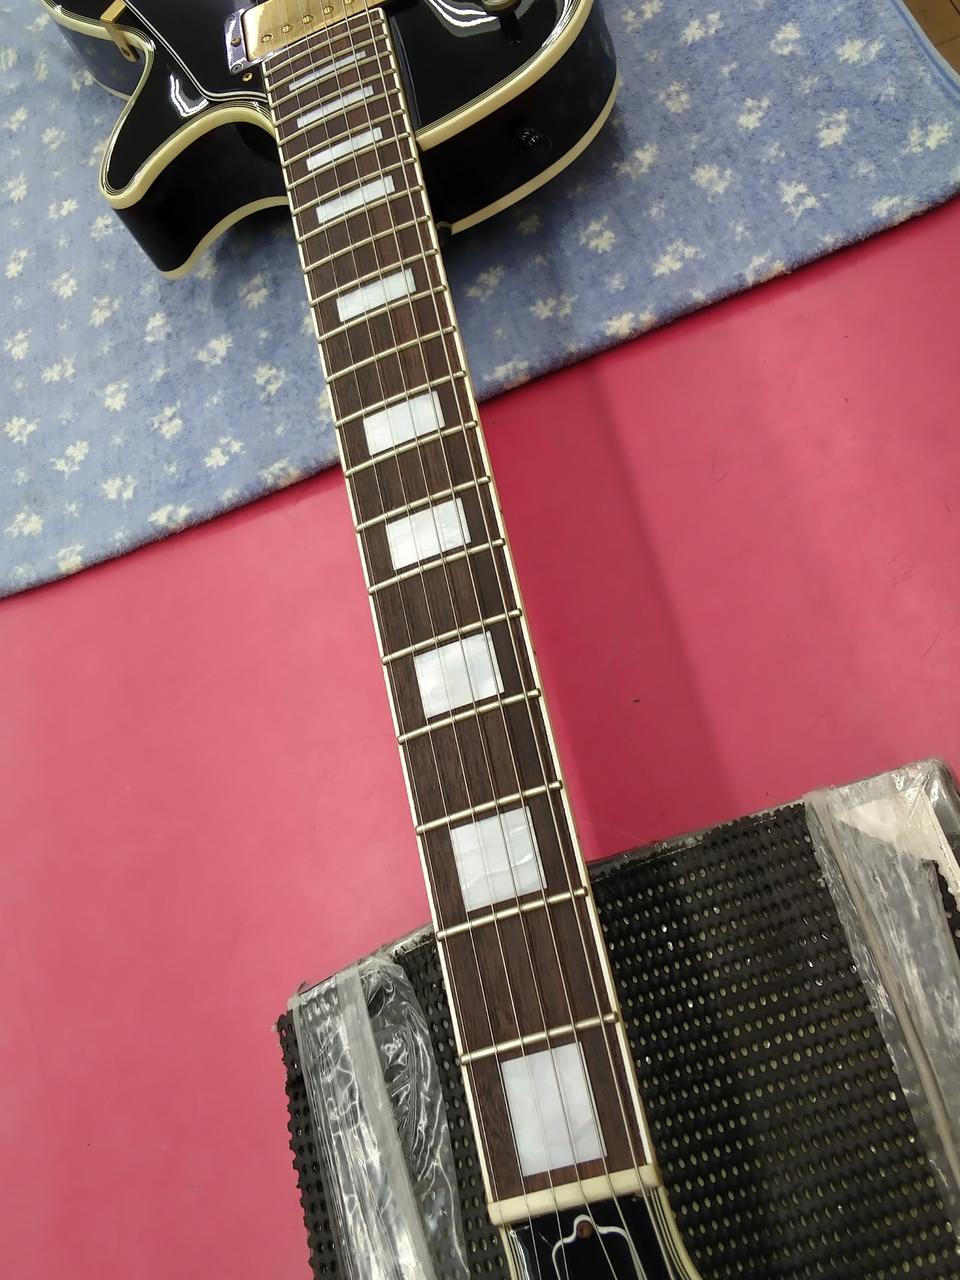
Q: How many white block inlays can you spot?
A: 10